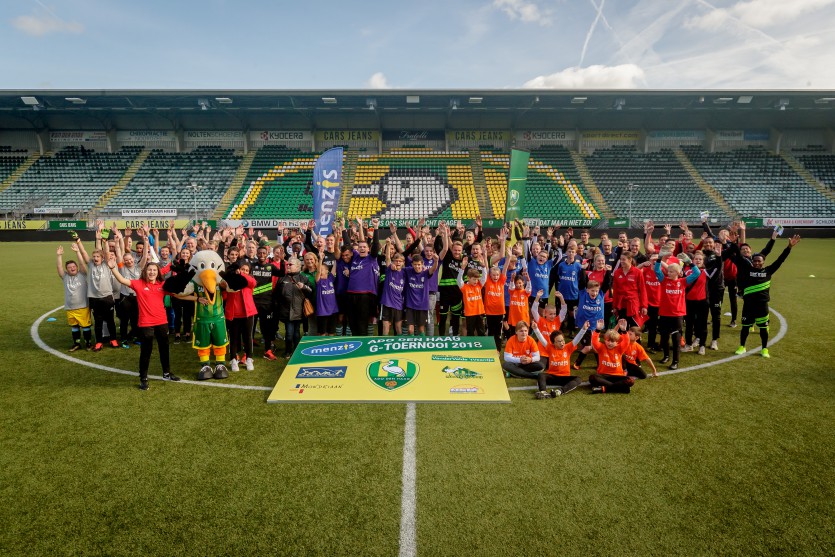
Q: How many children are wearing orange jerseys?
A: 8